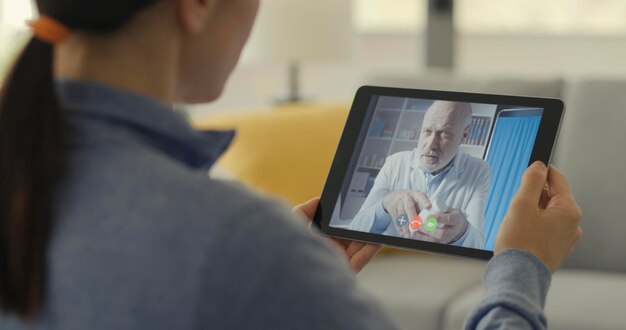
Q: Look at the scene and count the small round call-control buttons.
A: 3